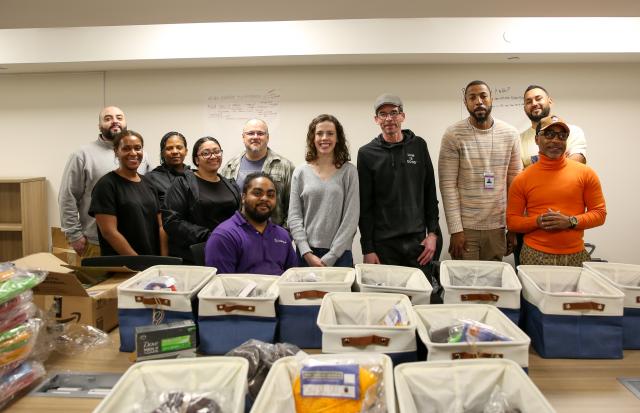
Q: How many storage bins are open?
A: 12